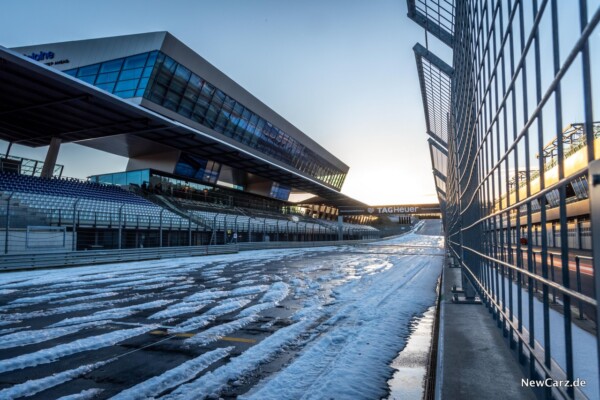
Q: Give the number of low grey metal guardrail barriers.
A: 1